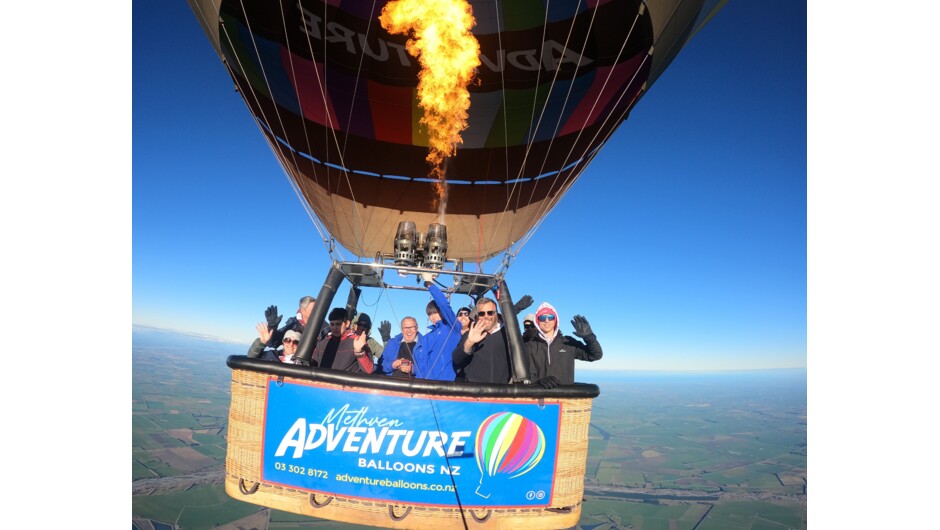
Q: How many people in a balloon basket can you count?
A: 10